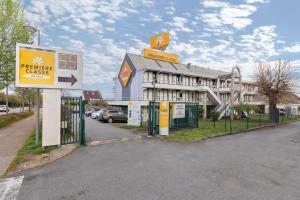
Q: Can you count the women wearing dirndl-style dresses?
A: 0